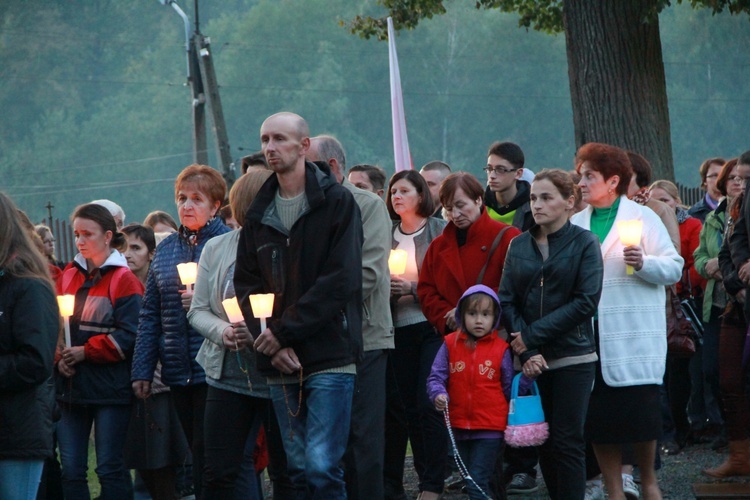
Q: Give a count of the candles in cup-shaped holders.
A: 6